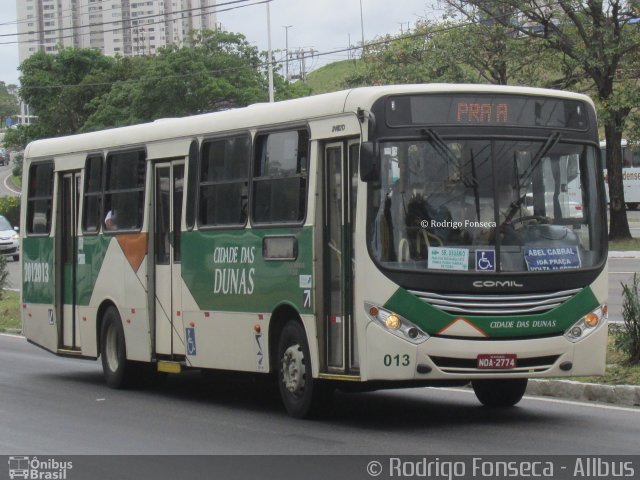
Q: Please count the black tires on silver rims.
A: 2